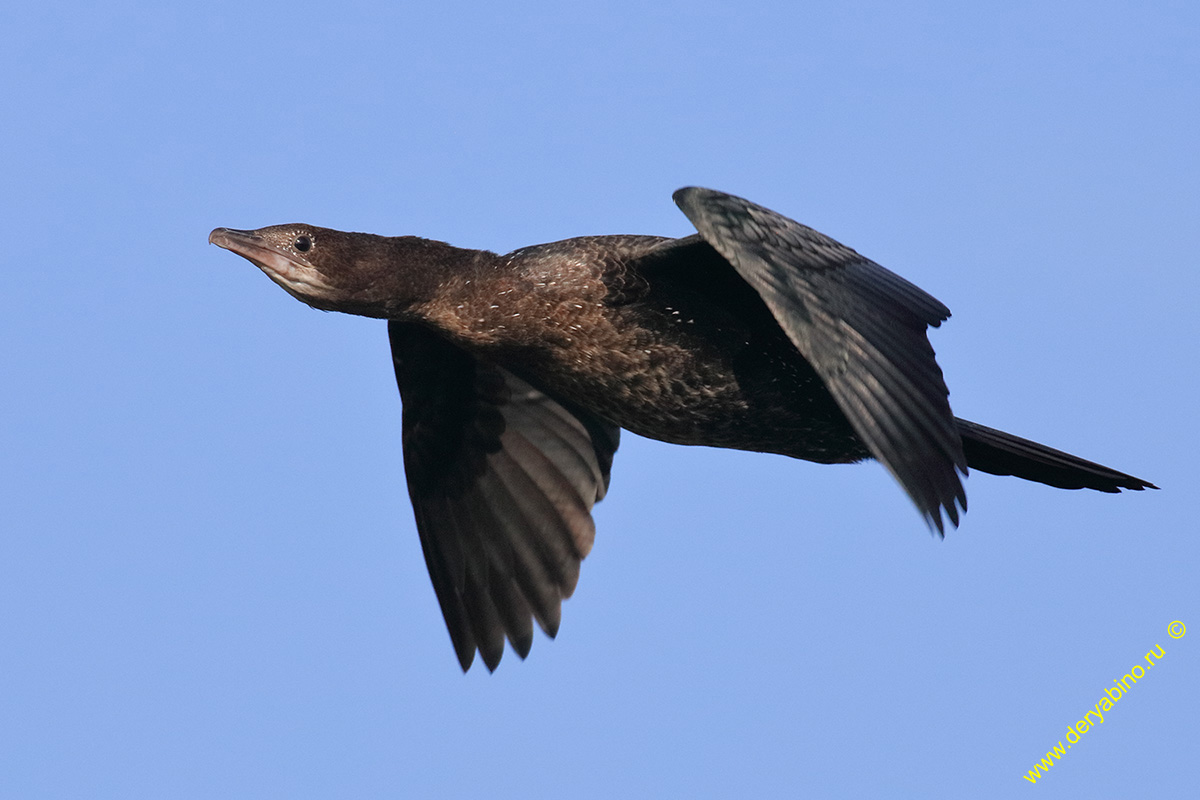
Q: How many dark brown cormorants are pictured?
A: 1